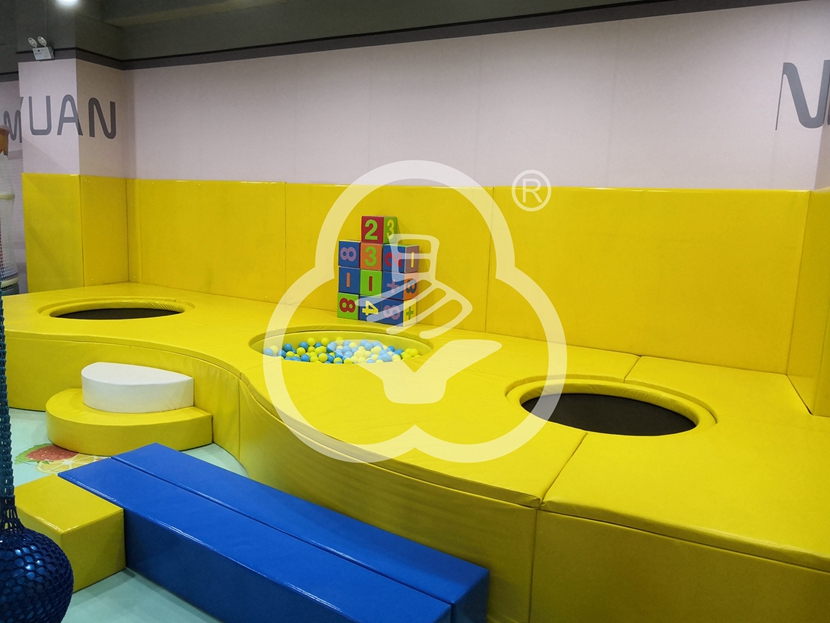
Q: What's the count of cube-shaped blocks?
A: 10